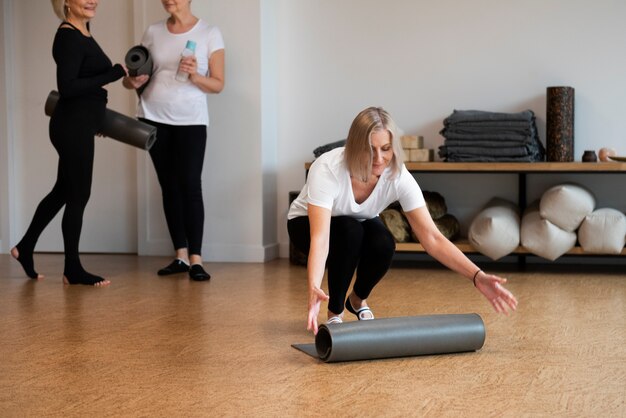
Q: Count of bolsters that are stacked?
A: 4